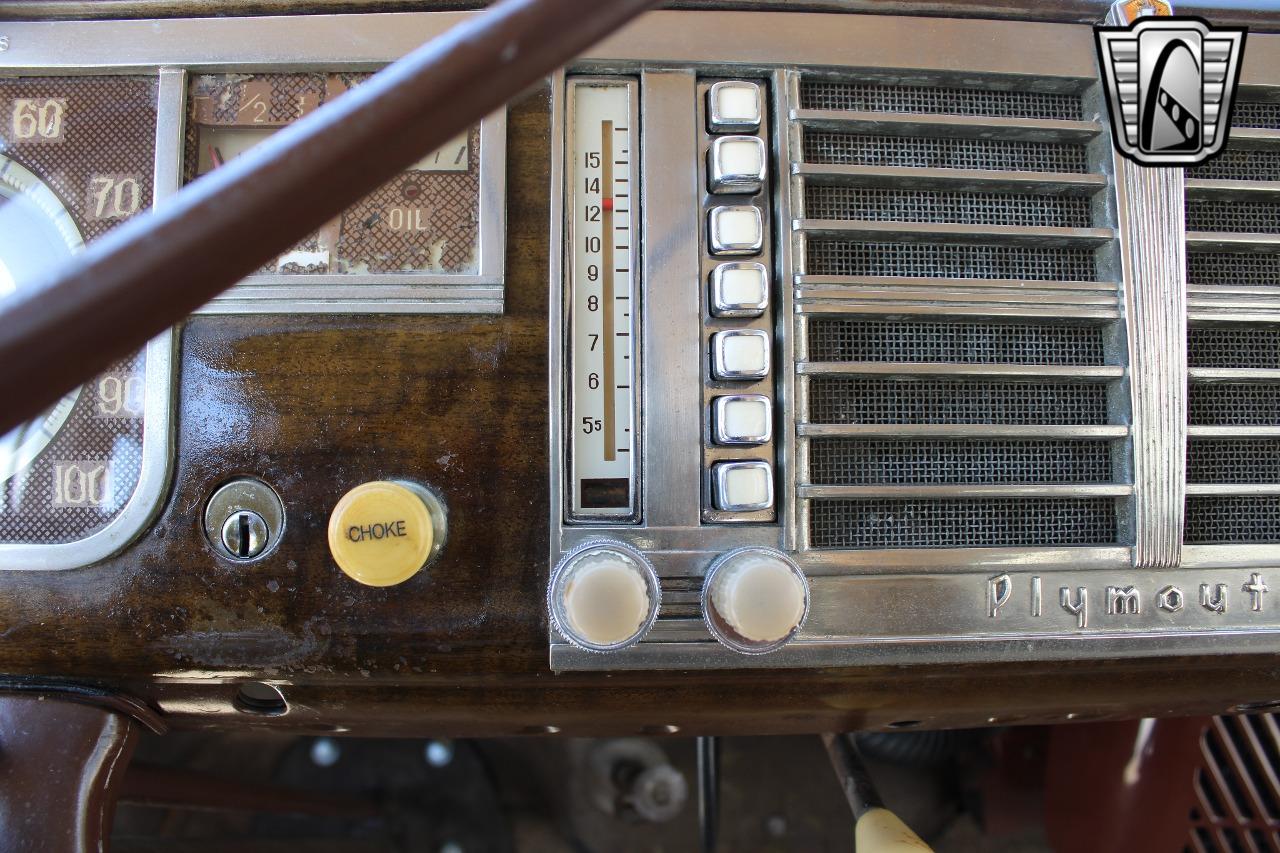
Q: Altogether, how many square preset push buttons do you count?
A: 7